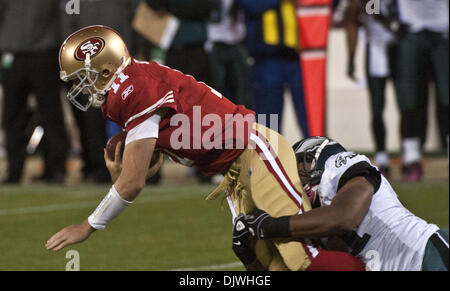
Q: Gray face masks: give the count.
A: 1